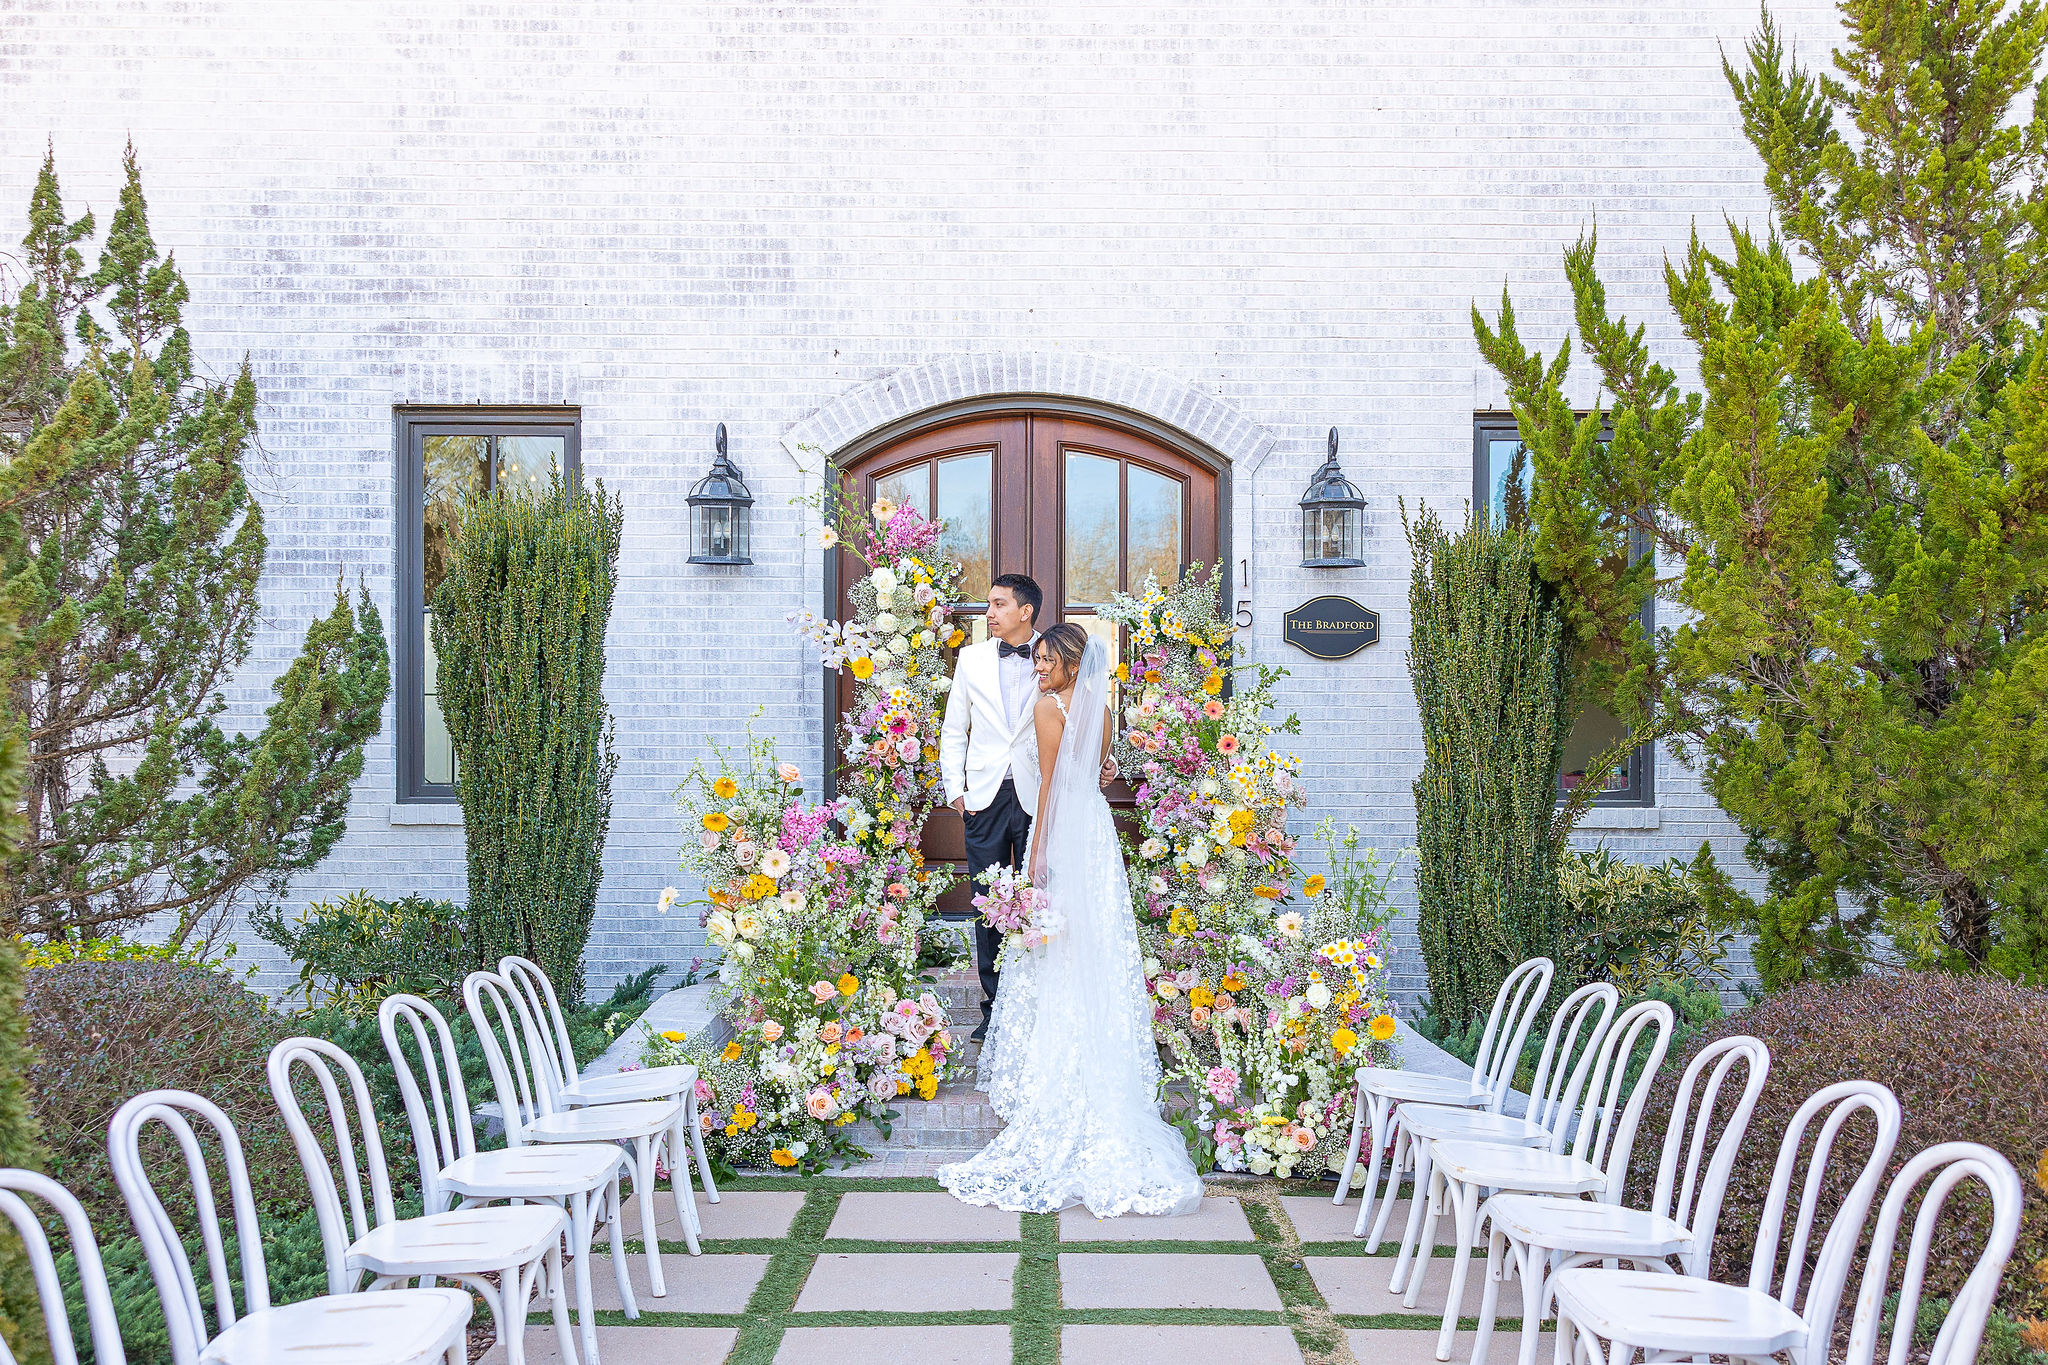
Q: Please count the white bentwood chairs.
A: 12